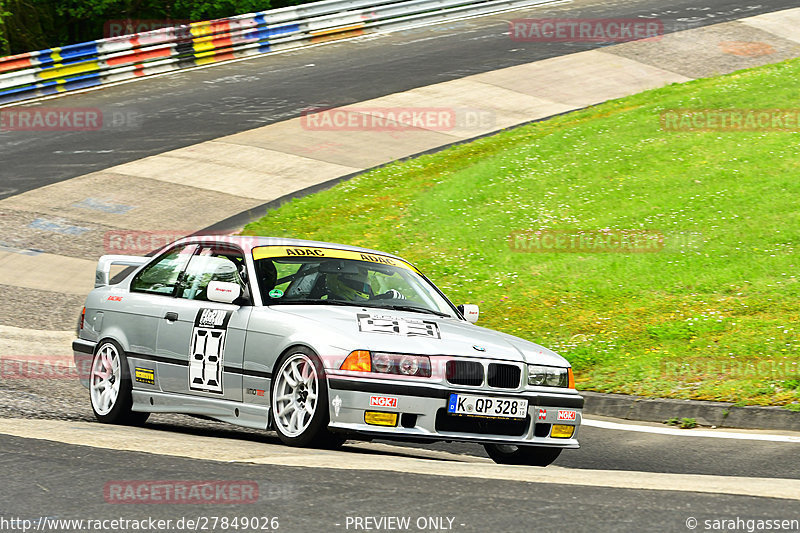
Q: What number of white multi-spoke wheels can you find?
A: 2